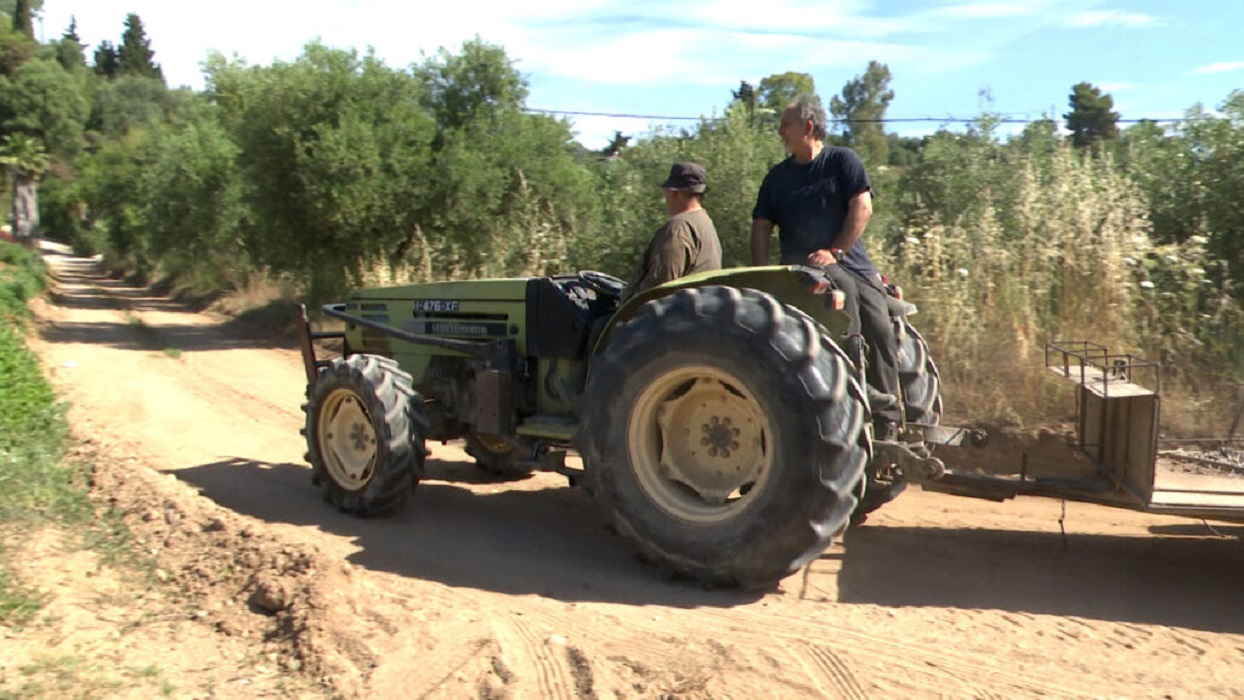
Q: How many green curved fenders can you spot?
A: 1